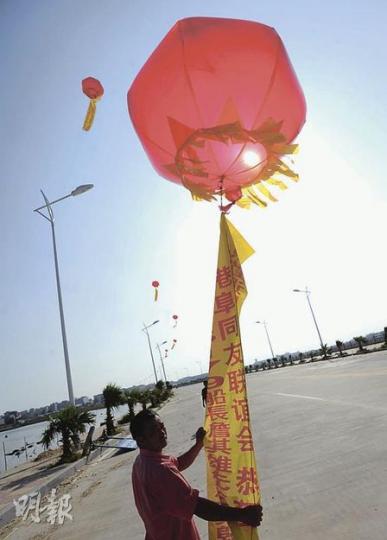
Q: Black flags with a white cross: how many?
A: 0